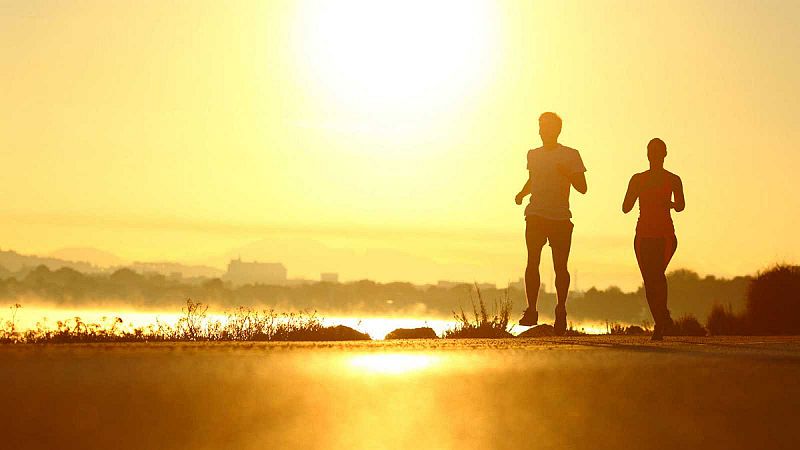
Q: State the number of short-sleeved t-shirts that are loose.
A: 1